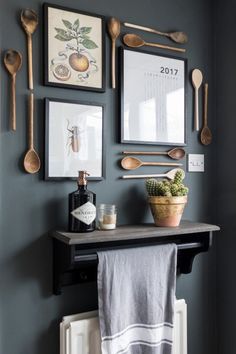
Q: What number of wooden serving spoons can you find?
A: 11